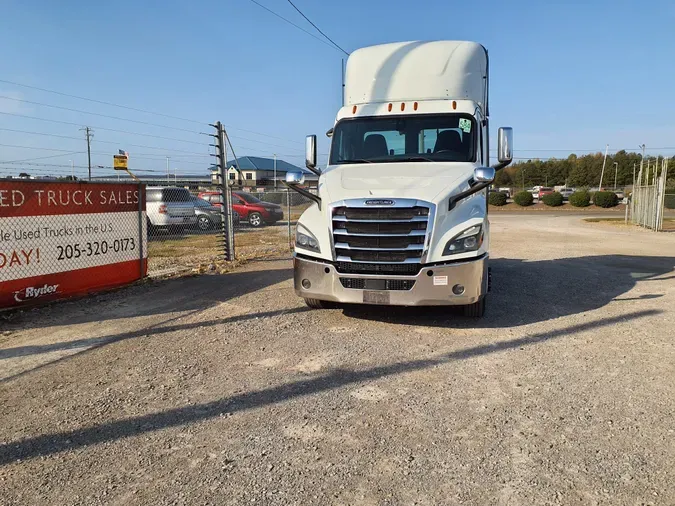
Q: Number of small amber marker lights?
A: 5